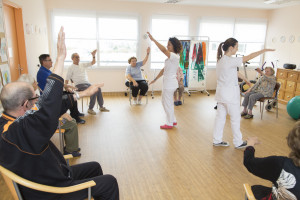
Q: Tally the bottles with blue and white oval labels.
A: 0